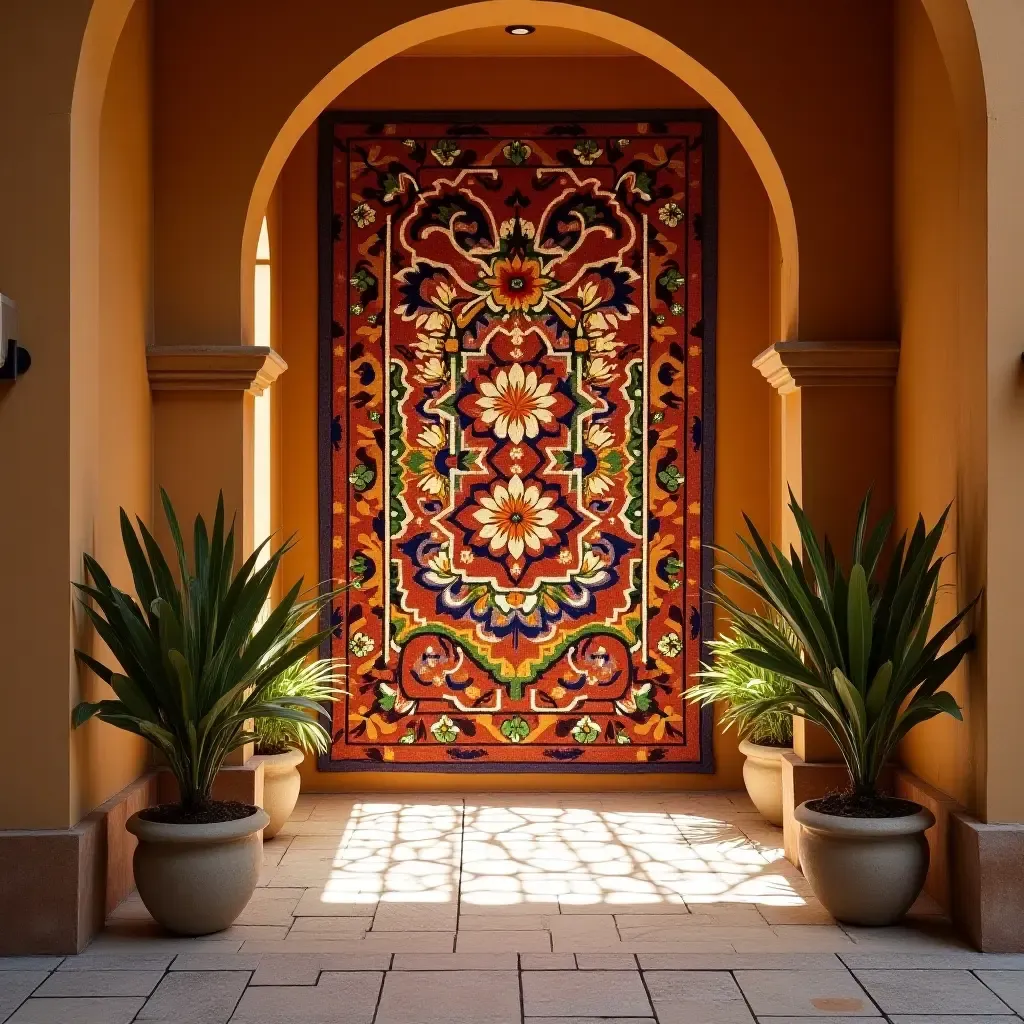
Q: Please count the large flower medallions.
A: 2